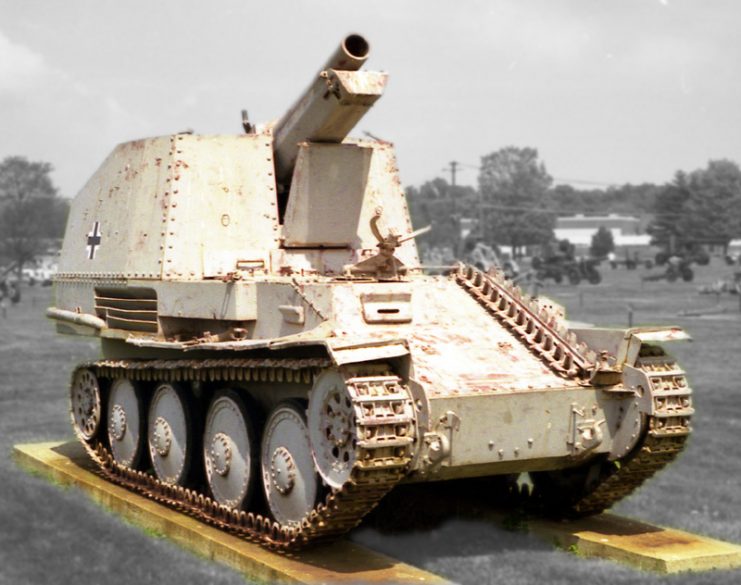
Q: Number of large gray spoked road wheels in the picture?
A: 4